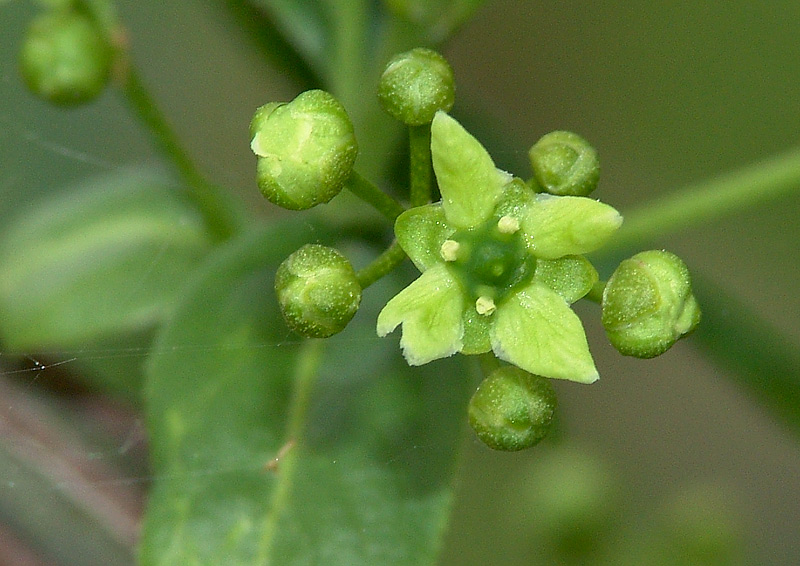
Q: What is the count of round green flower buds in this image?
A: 7